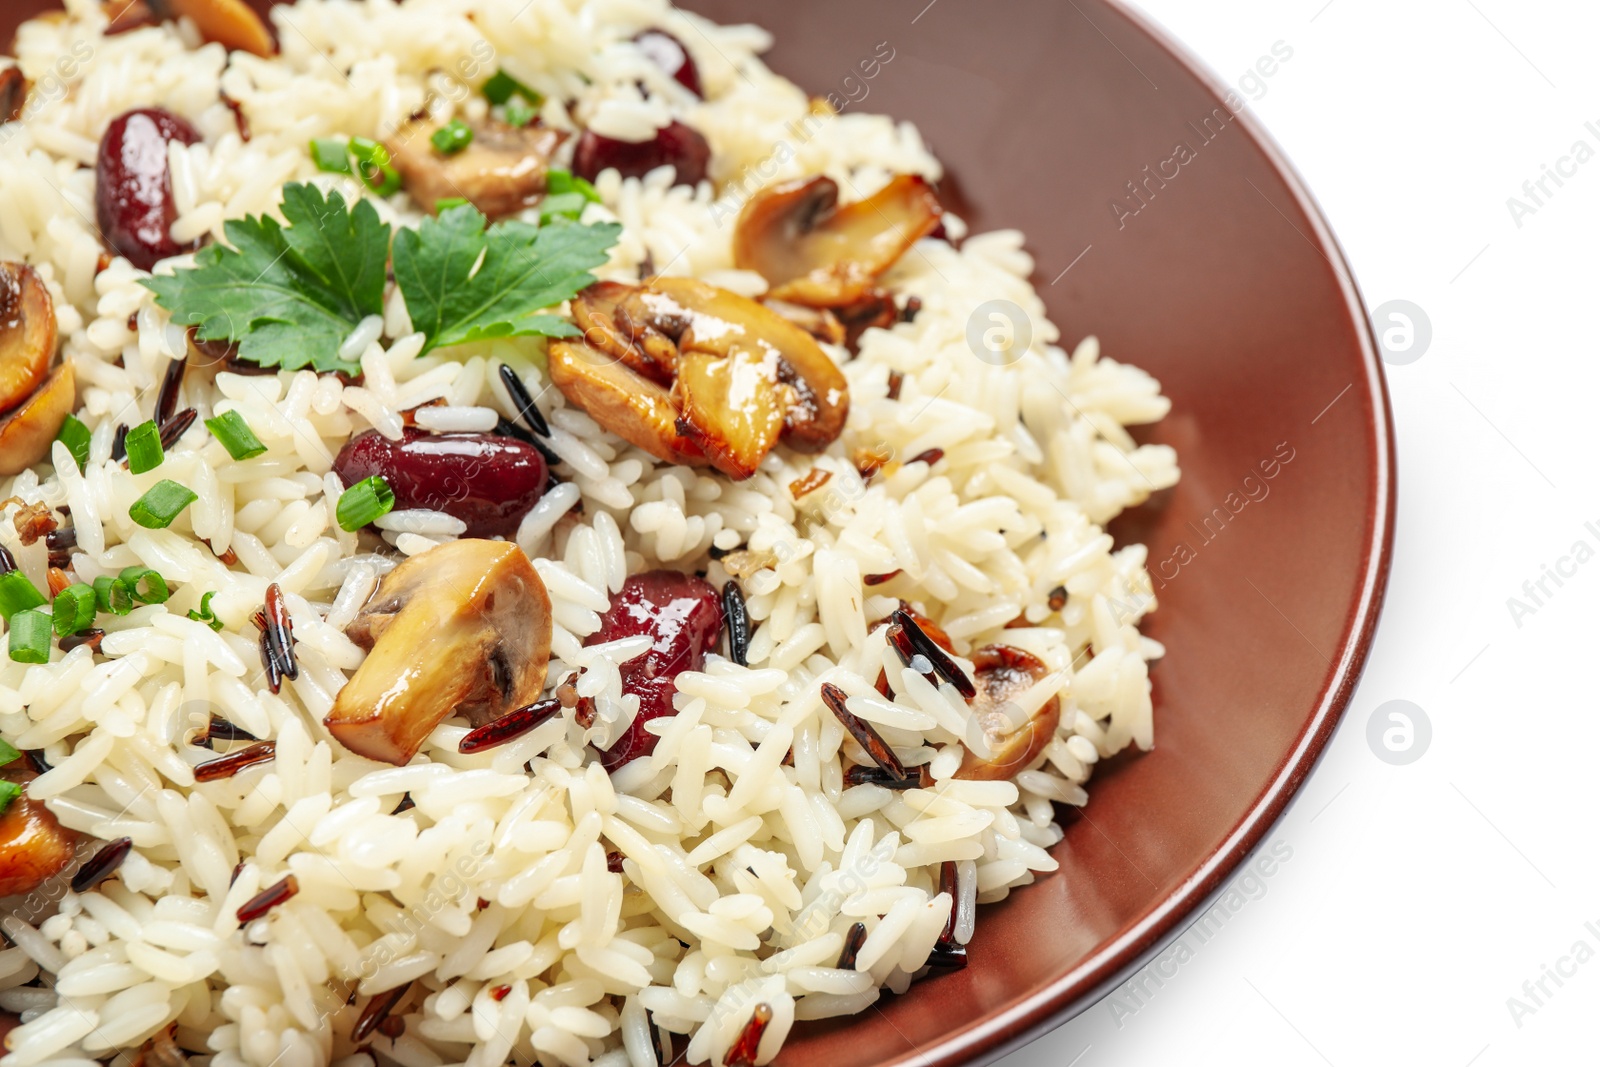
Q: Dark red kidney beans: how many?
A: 5